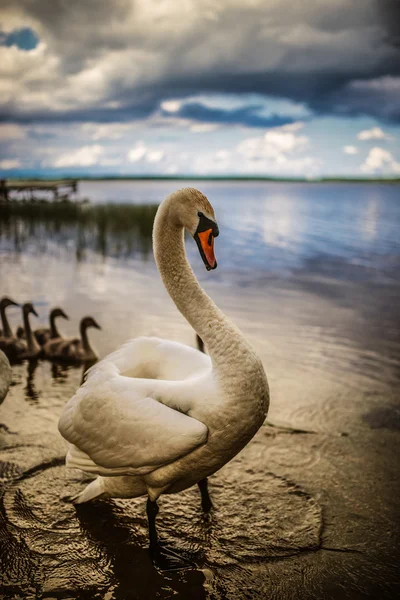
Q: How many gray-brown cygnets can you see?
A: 4